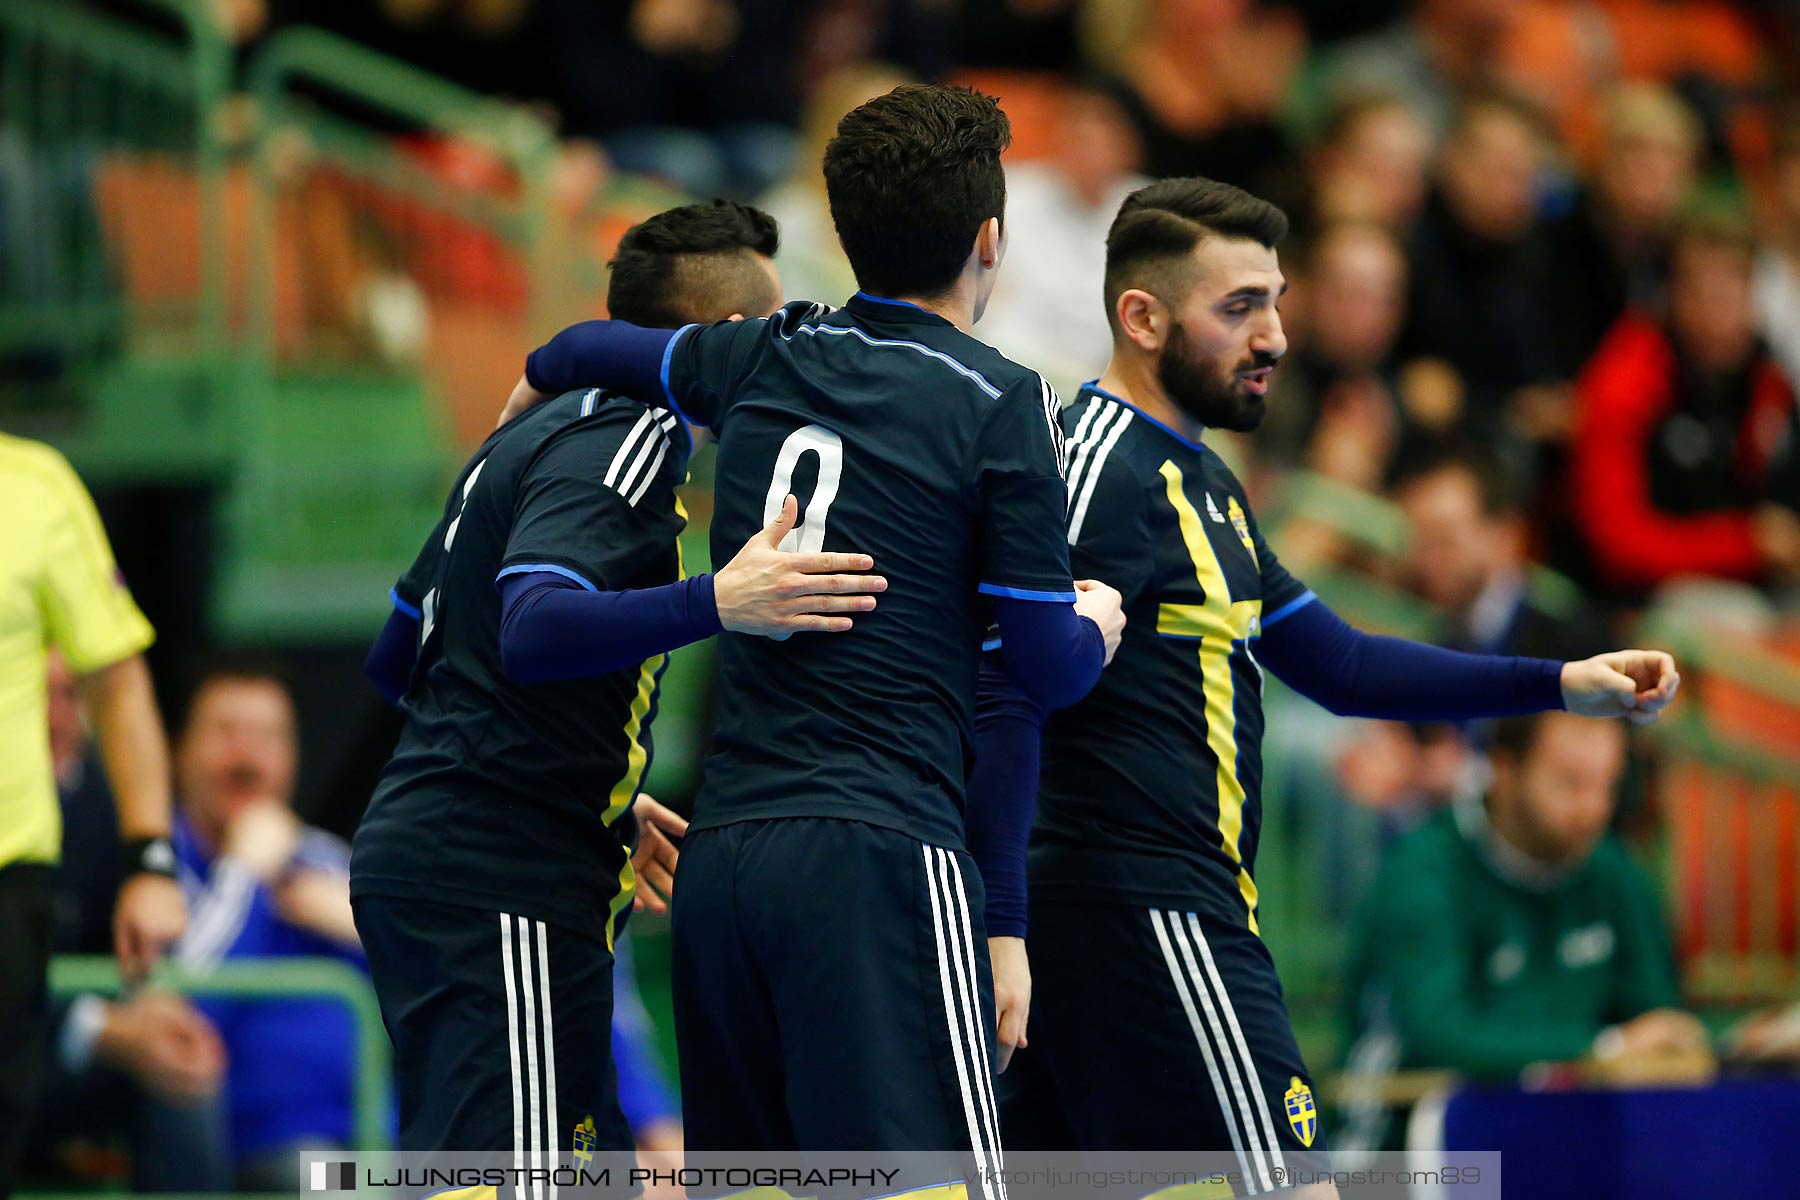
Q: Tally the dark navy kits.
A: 3